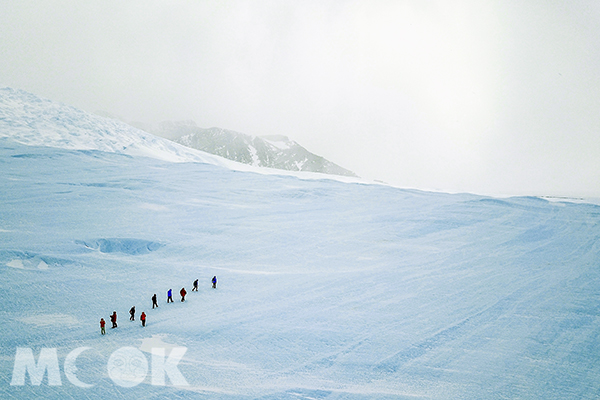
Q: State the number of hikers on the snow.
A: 9